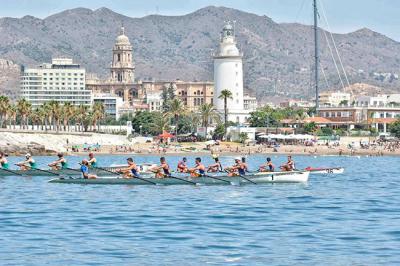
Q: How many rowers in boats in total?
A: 14